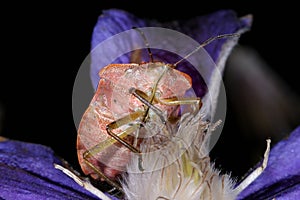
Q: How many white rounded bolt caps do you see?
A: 0